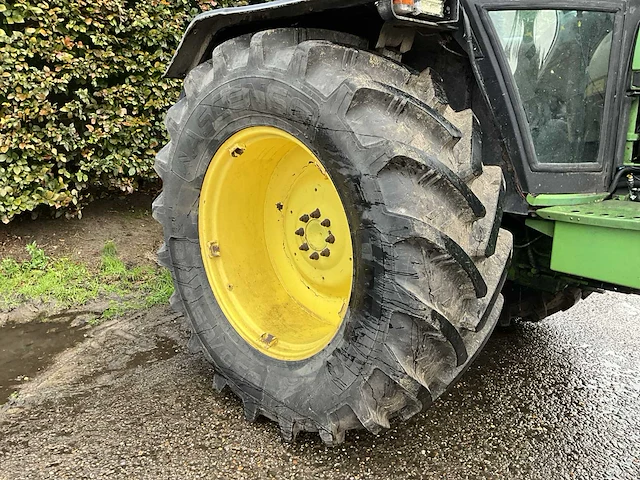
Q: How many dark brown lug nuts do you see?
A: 8